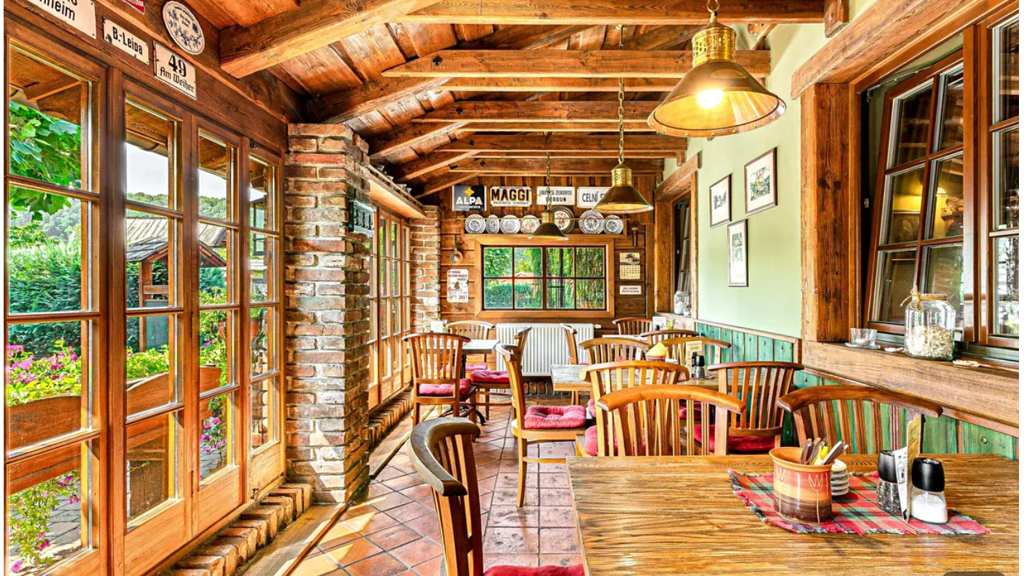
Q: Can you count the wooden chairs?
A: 14